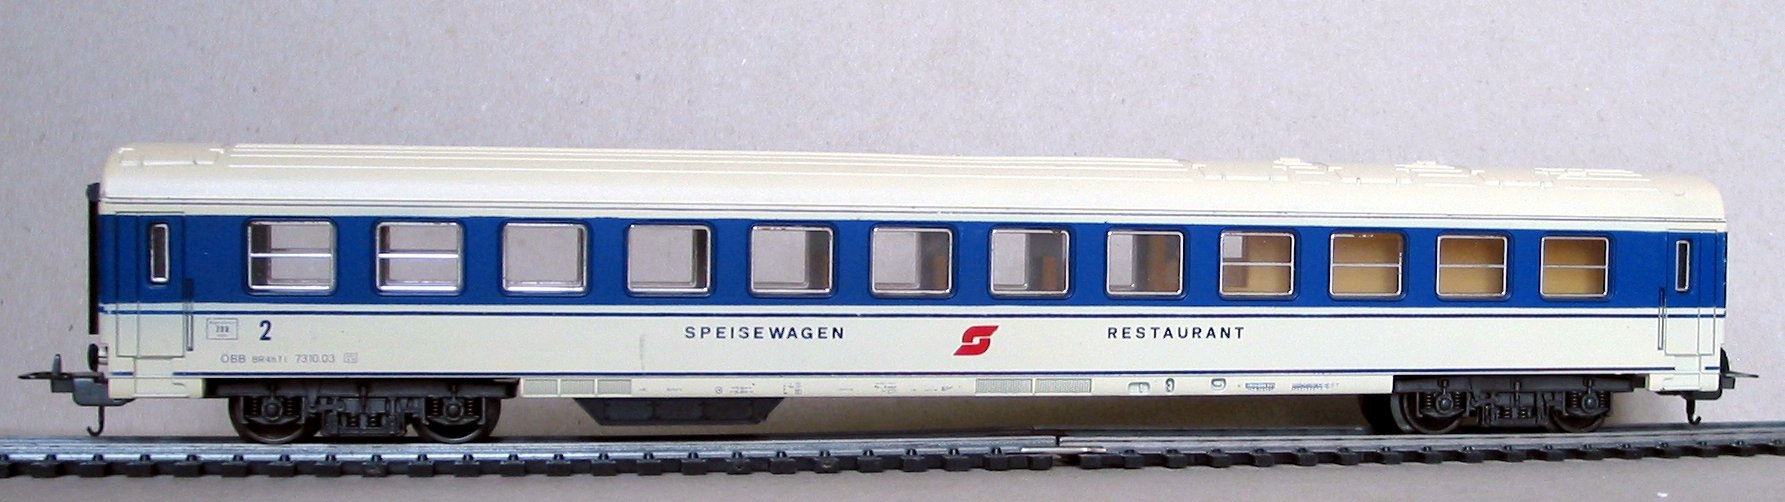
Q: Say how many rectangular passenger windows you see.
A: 12